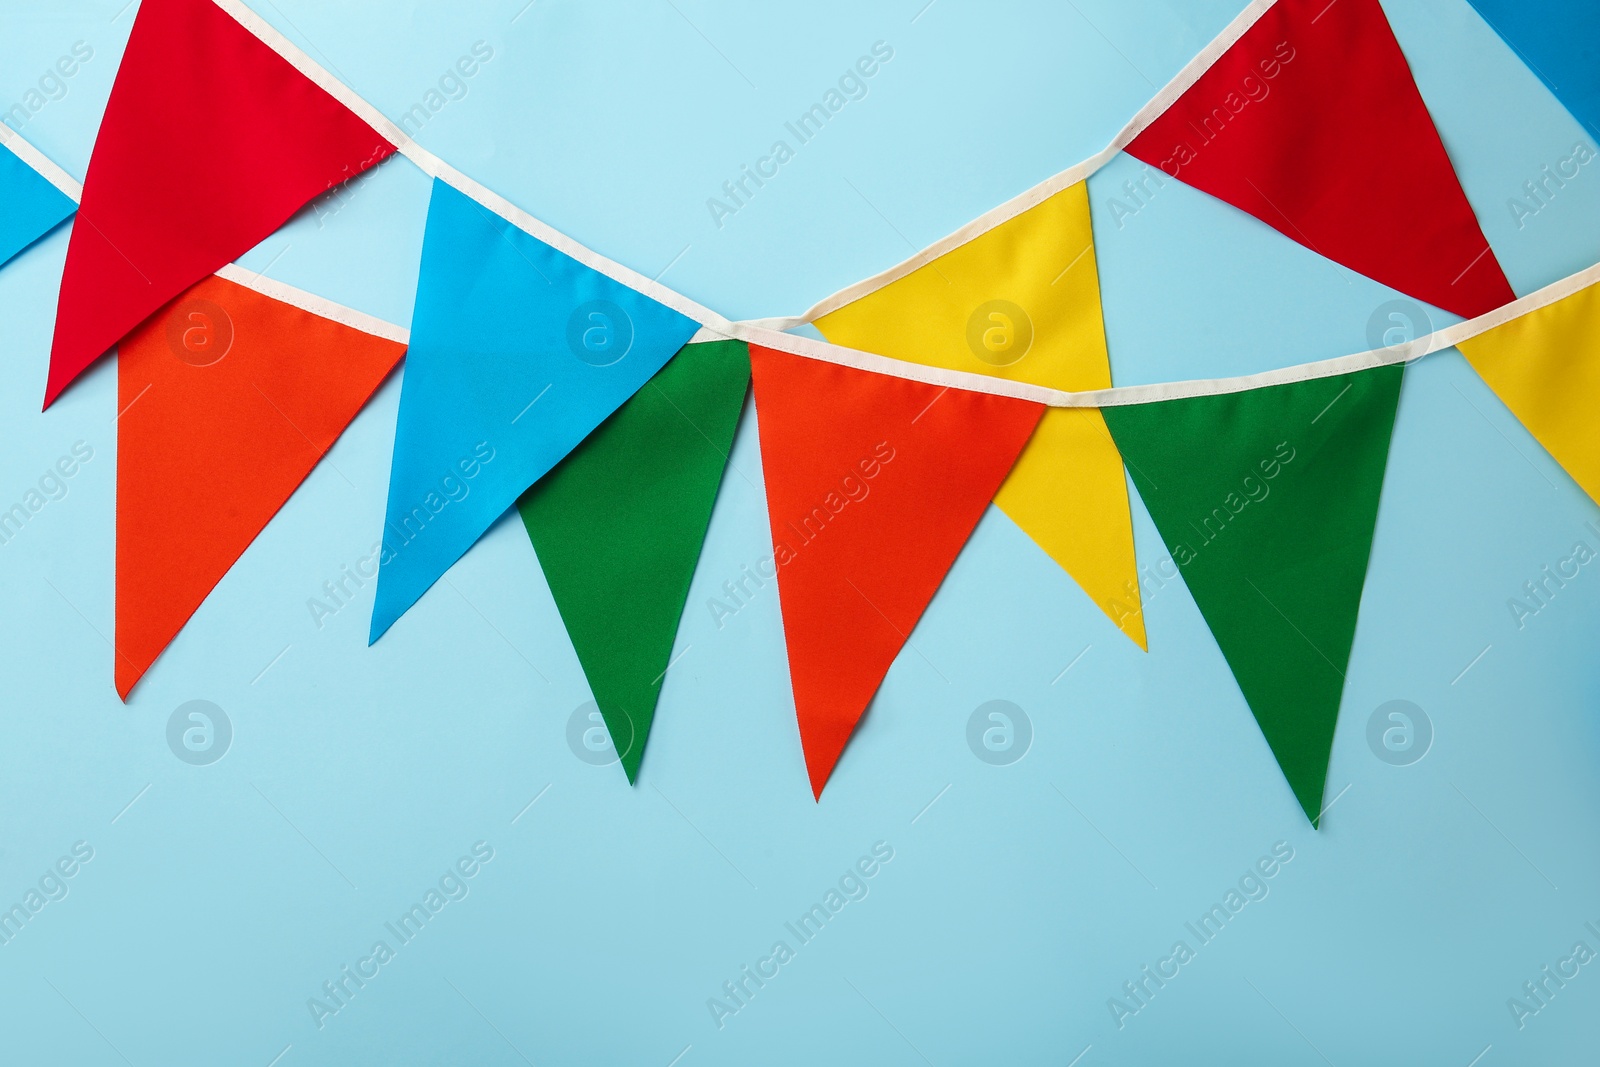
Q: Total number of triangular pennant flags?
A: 11